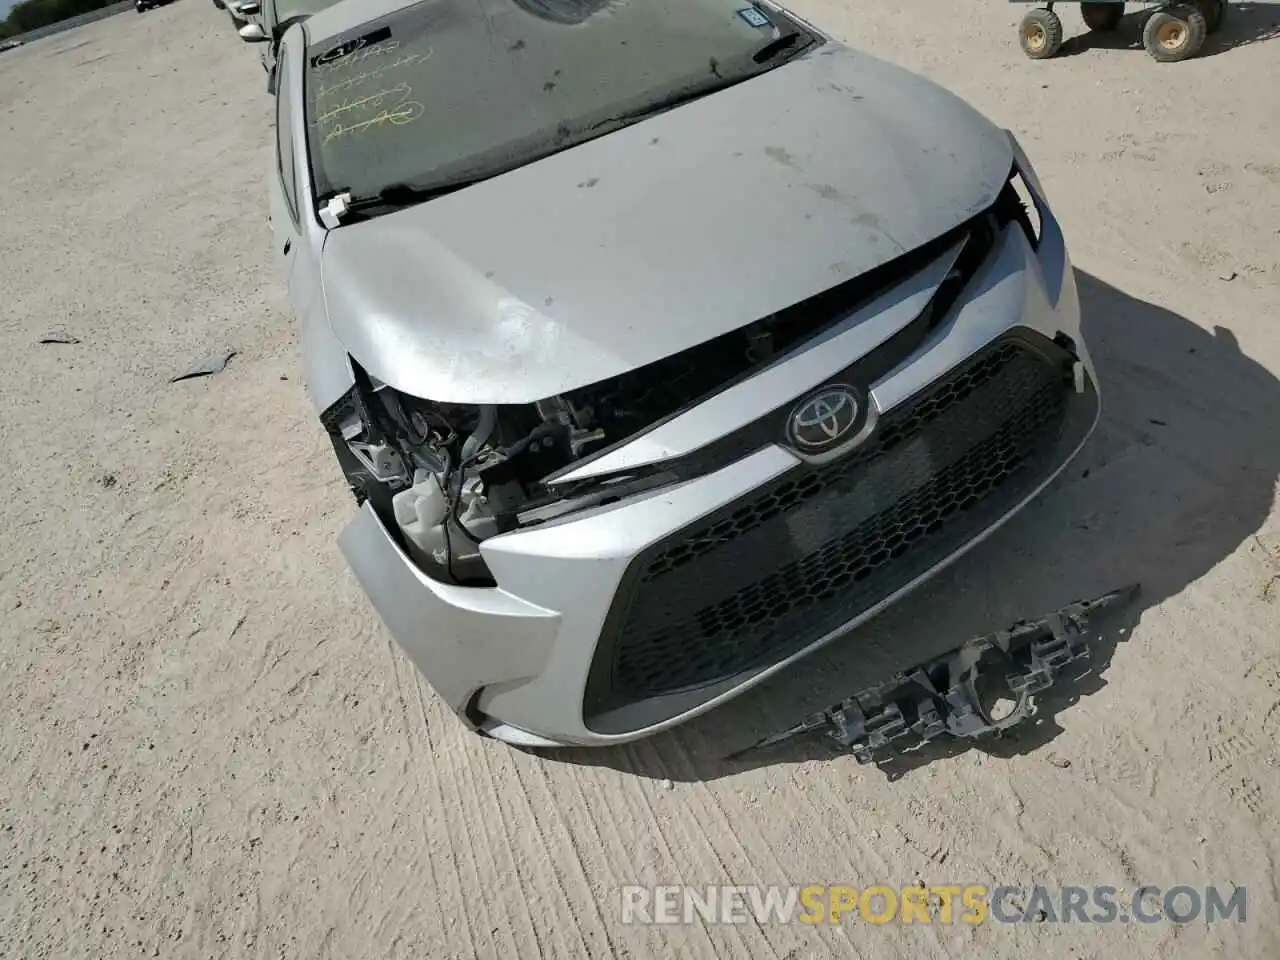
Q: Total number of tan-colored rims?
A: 2